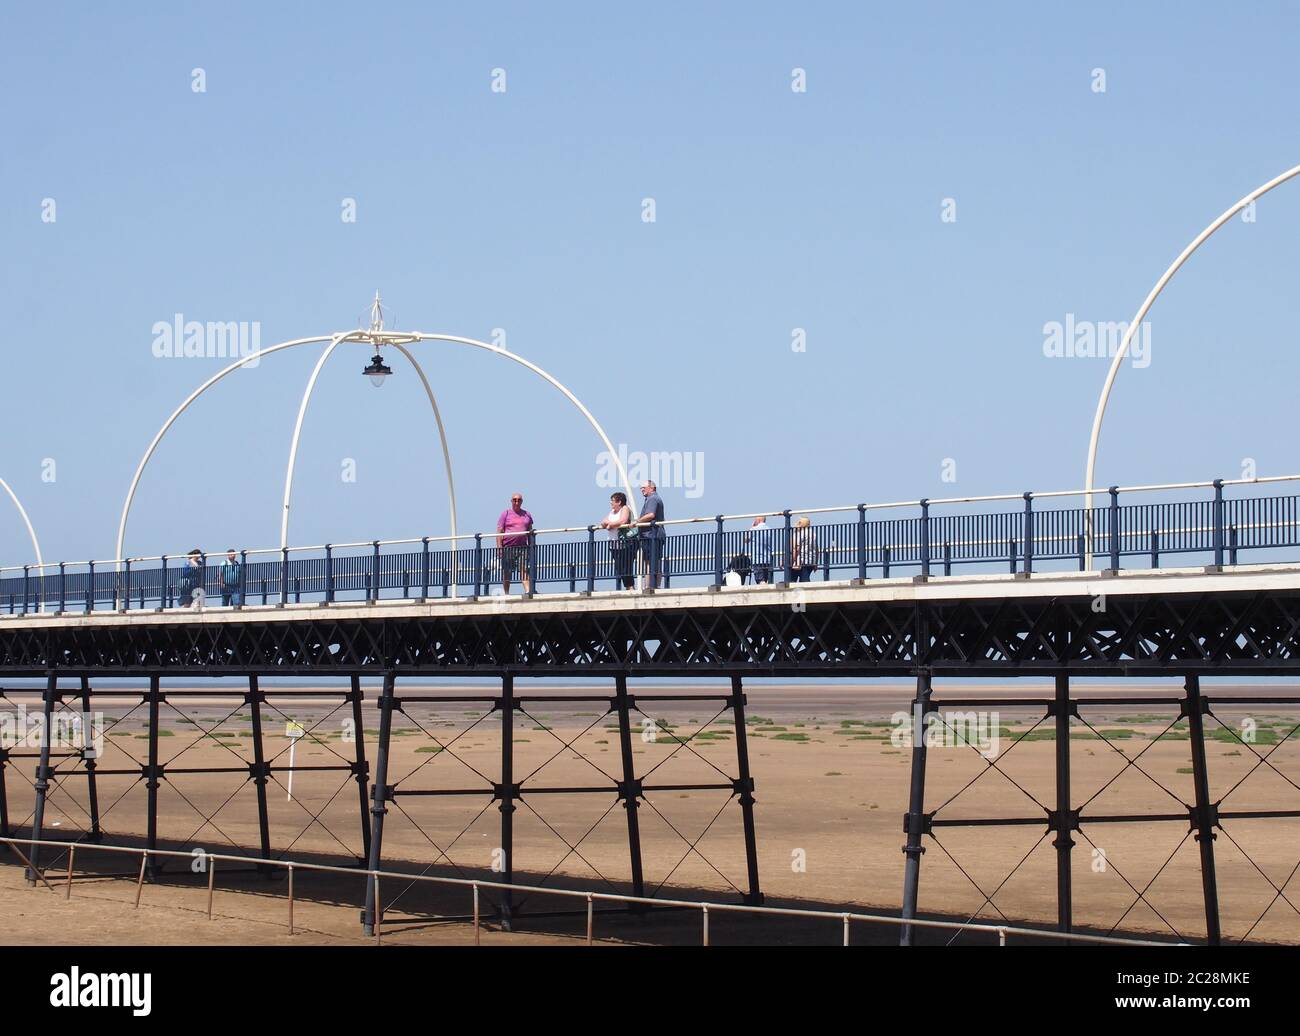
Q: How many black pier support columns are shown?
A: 13